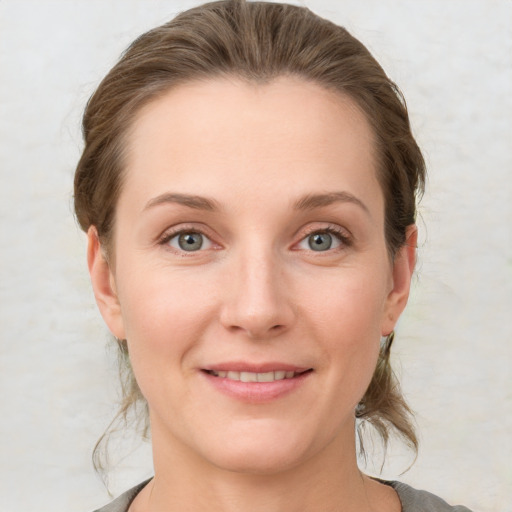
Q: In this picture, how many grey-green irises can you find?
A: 2